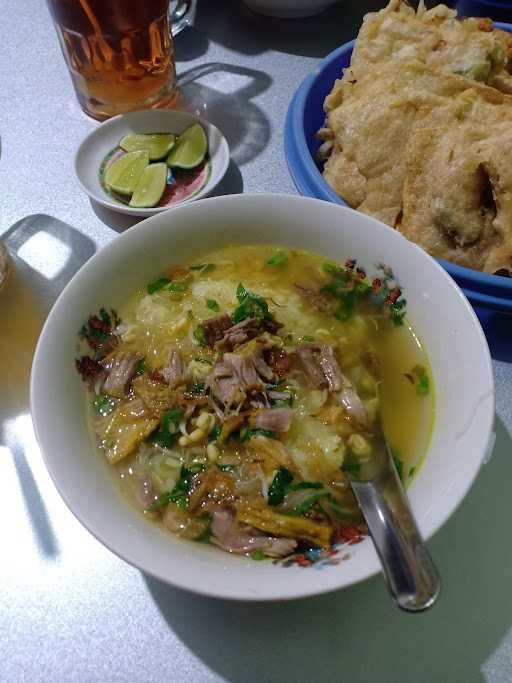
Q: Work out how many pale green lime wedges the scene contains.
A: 4